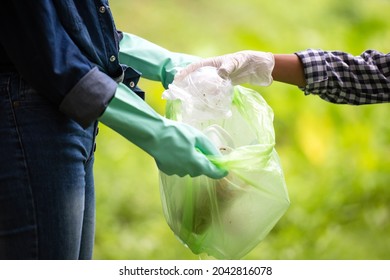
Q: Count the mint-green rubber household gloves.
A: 2